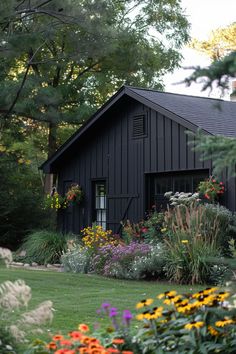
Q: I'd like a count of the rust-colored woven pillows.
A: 0